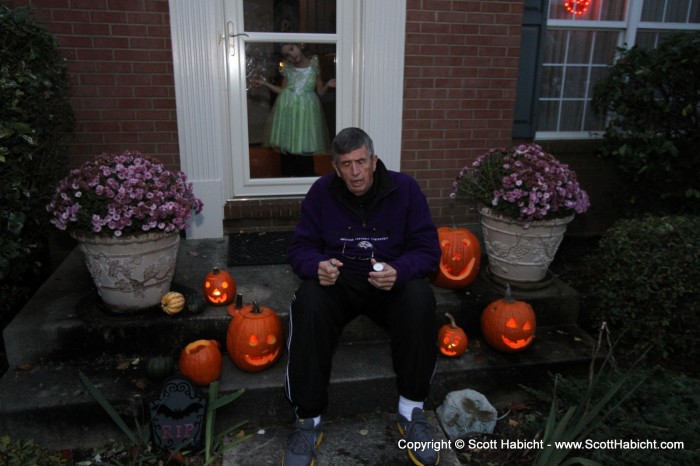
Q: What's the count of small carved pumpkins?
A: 2